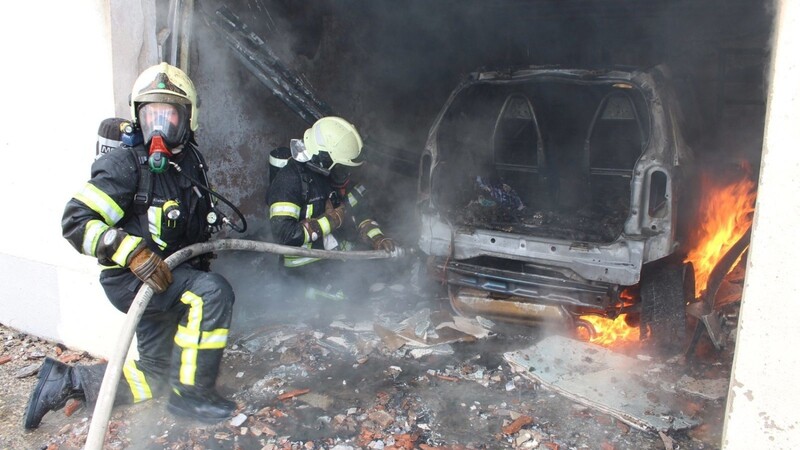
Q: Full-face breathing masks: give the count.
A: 2